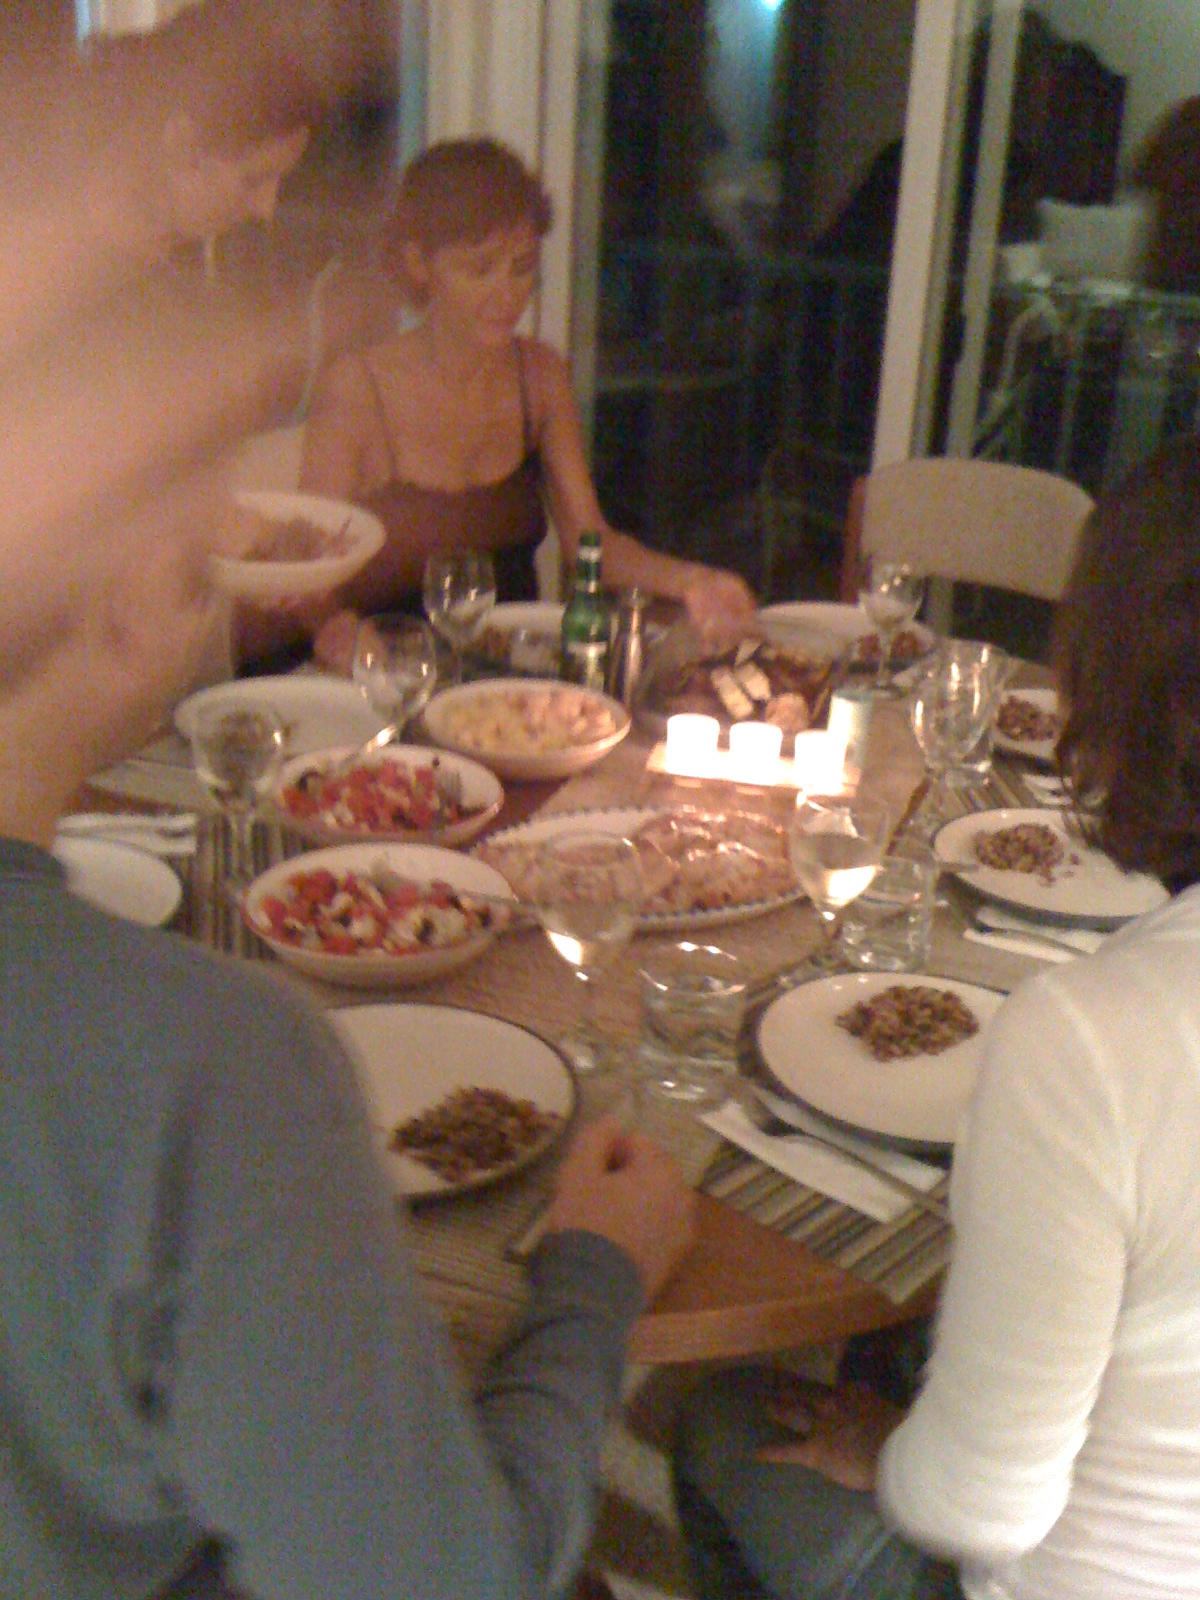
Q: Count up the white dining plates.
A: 8